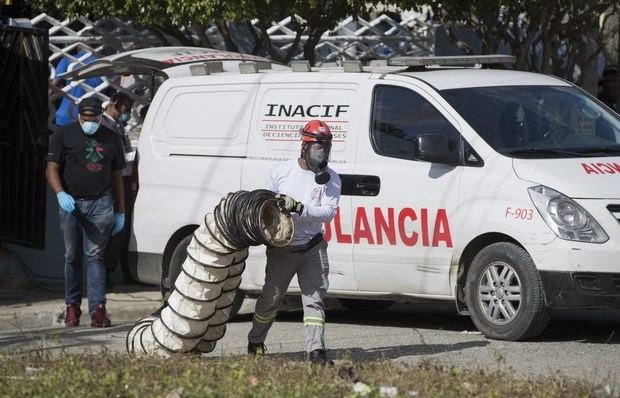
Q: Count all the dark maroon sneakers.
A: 2